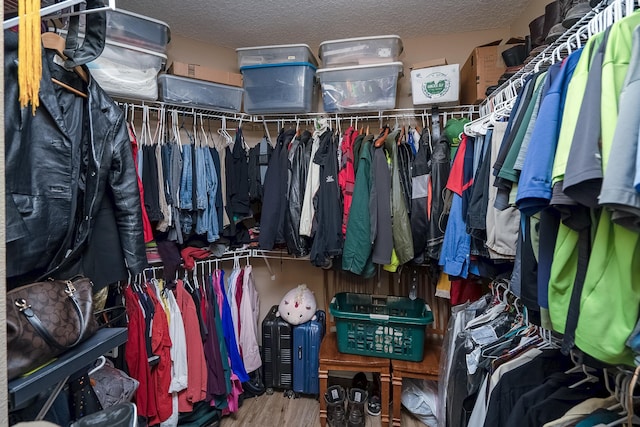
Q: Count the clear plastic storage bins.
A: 7